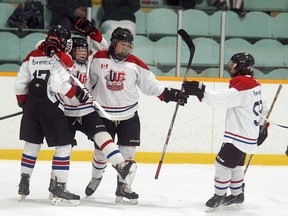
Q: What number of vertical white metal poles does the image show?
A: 3